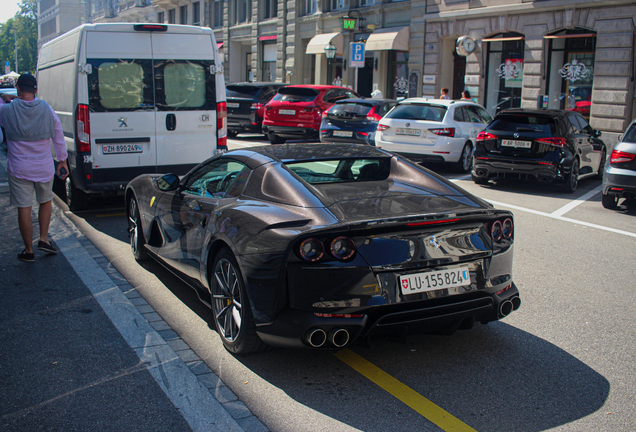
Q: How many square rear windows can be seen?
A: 2